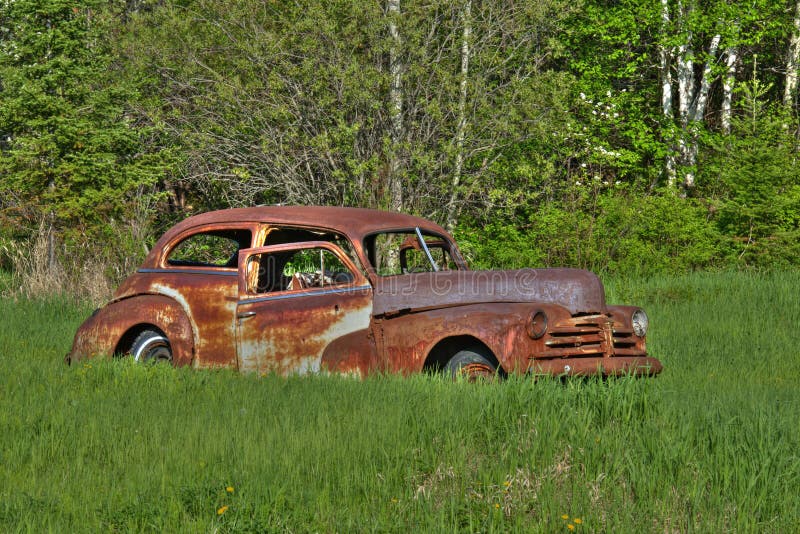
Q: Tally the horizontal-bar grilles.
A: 1